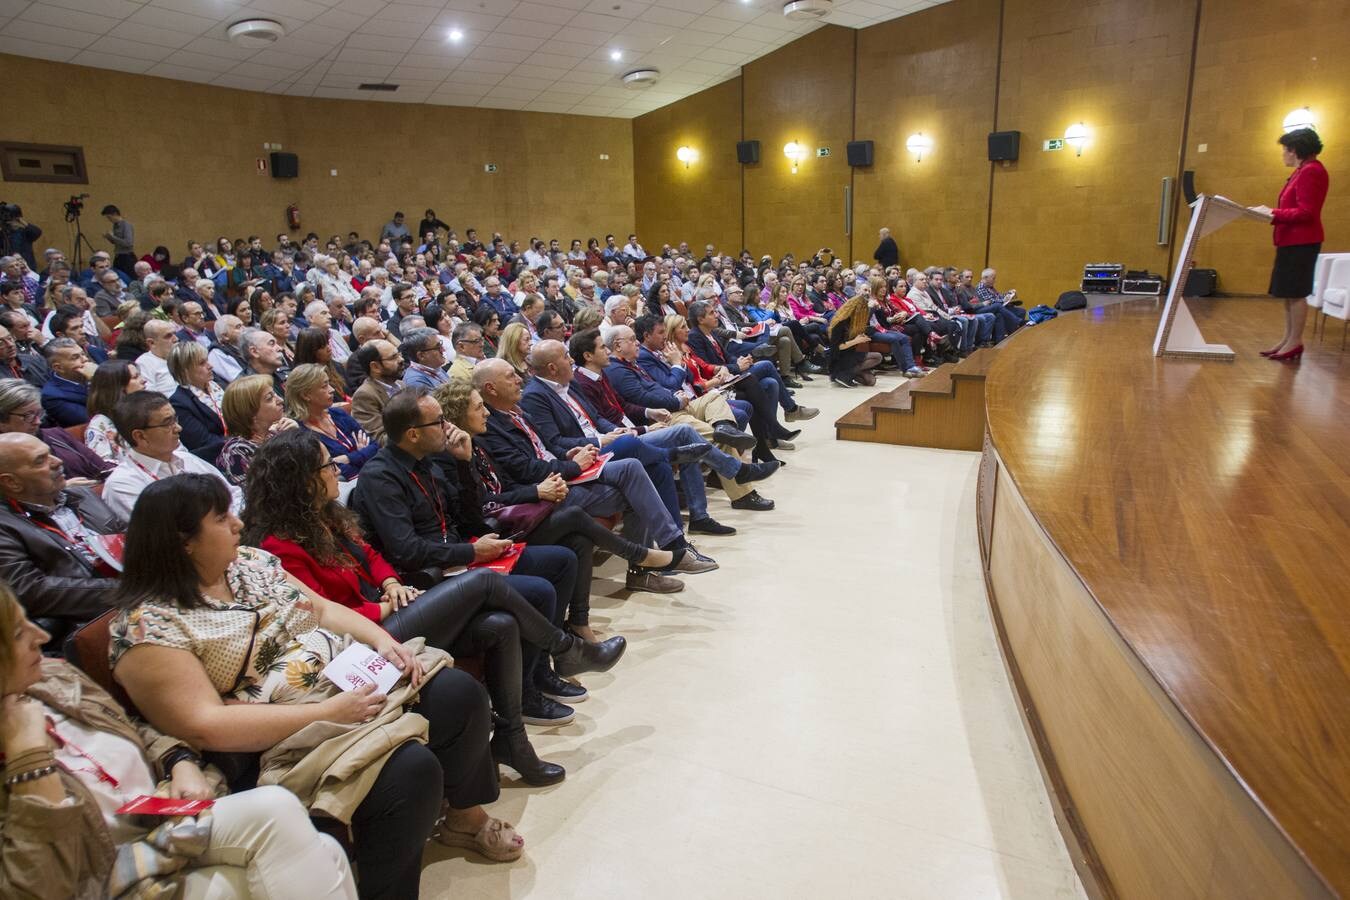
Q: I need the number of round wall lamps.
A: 5